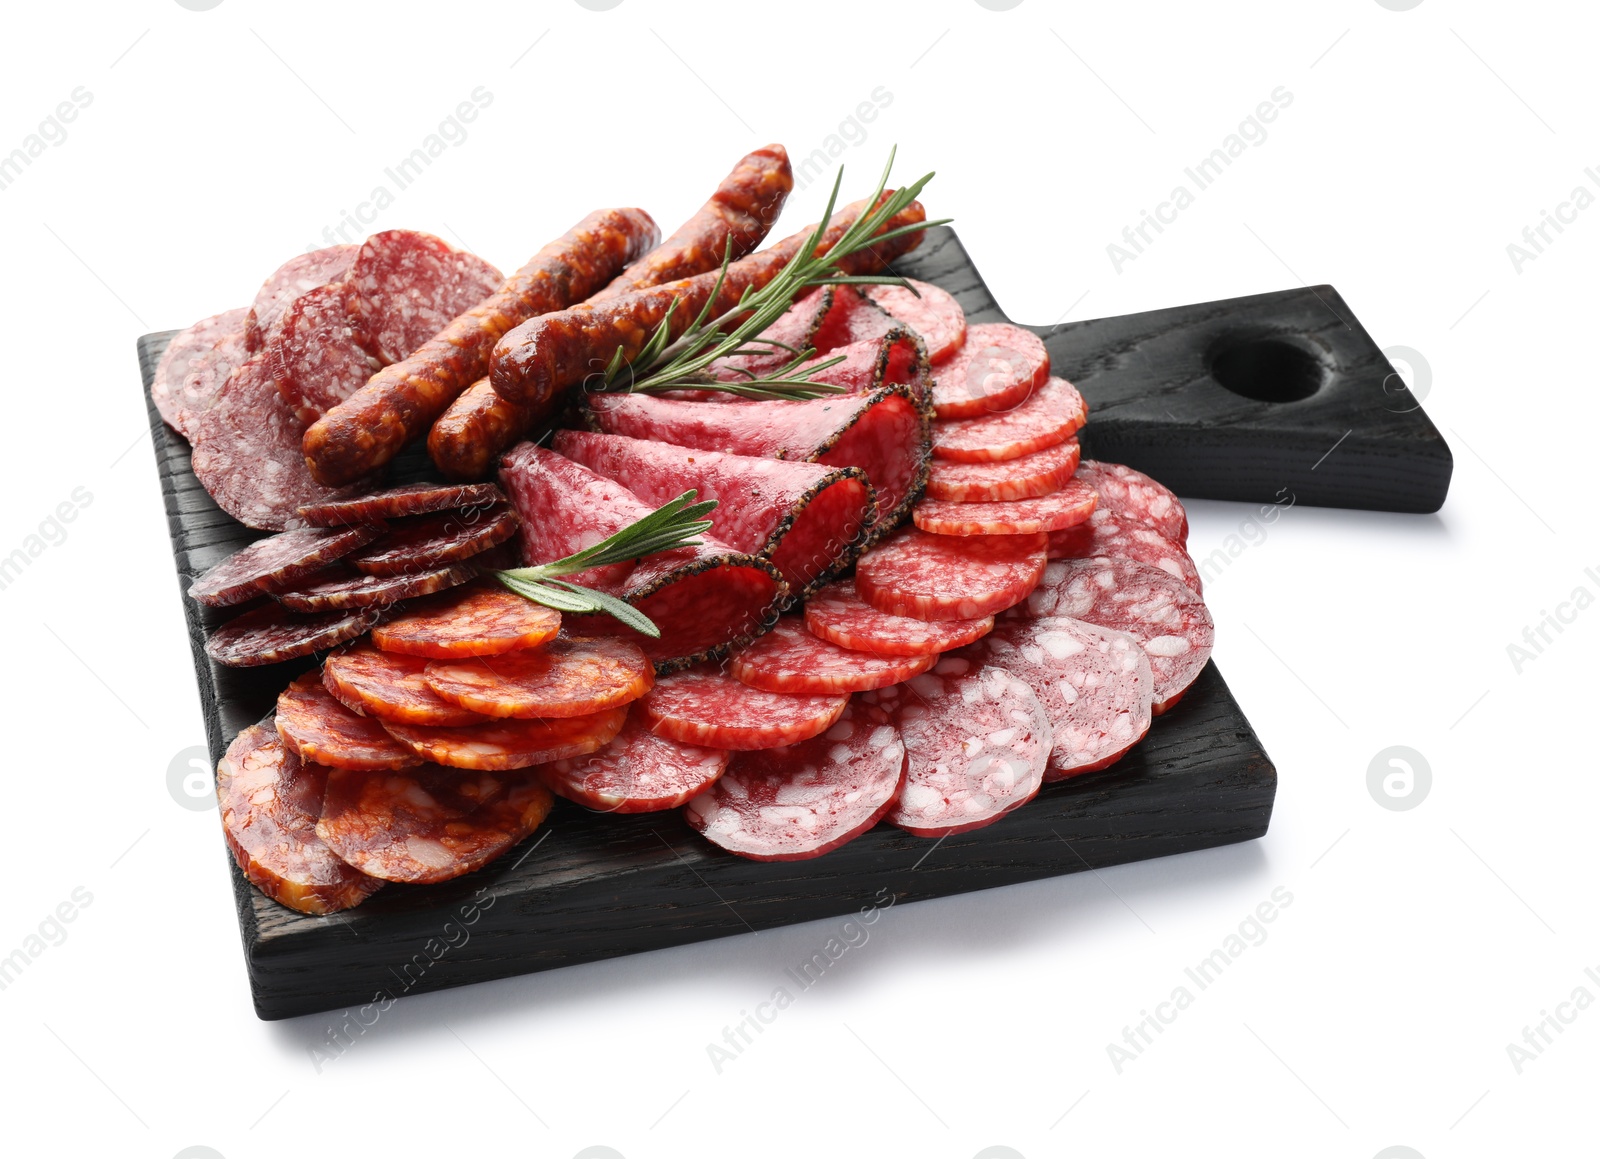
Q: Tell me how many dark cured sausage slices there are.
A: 5